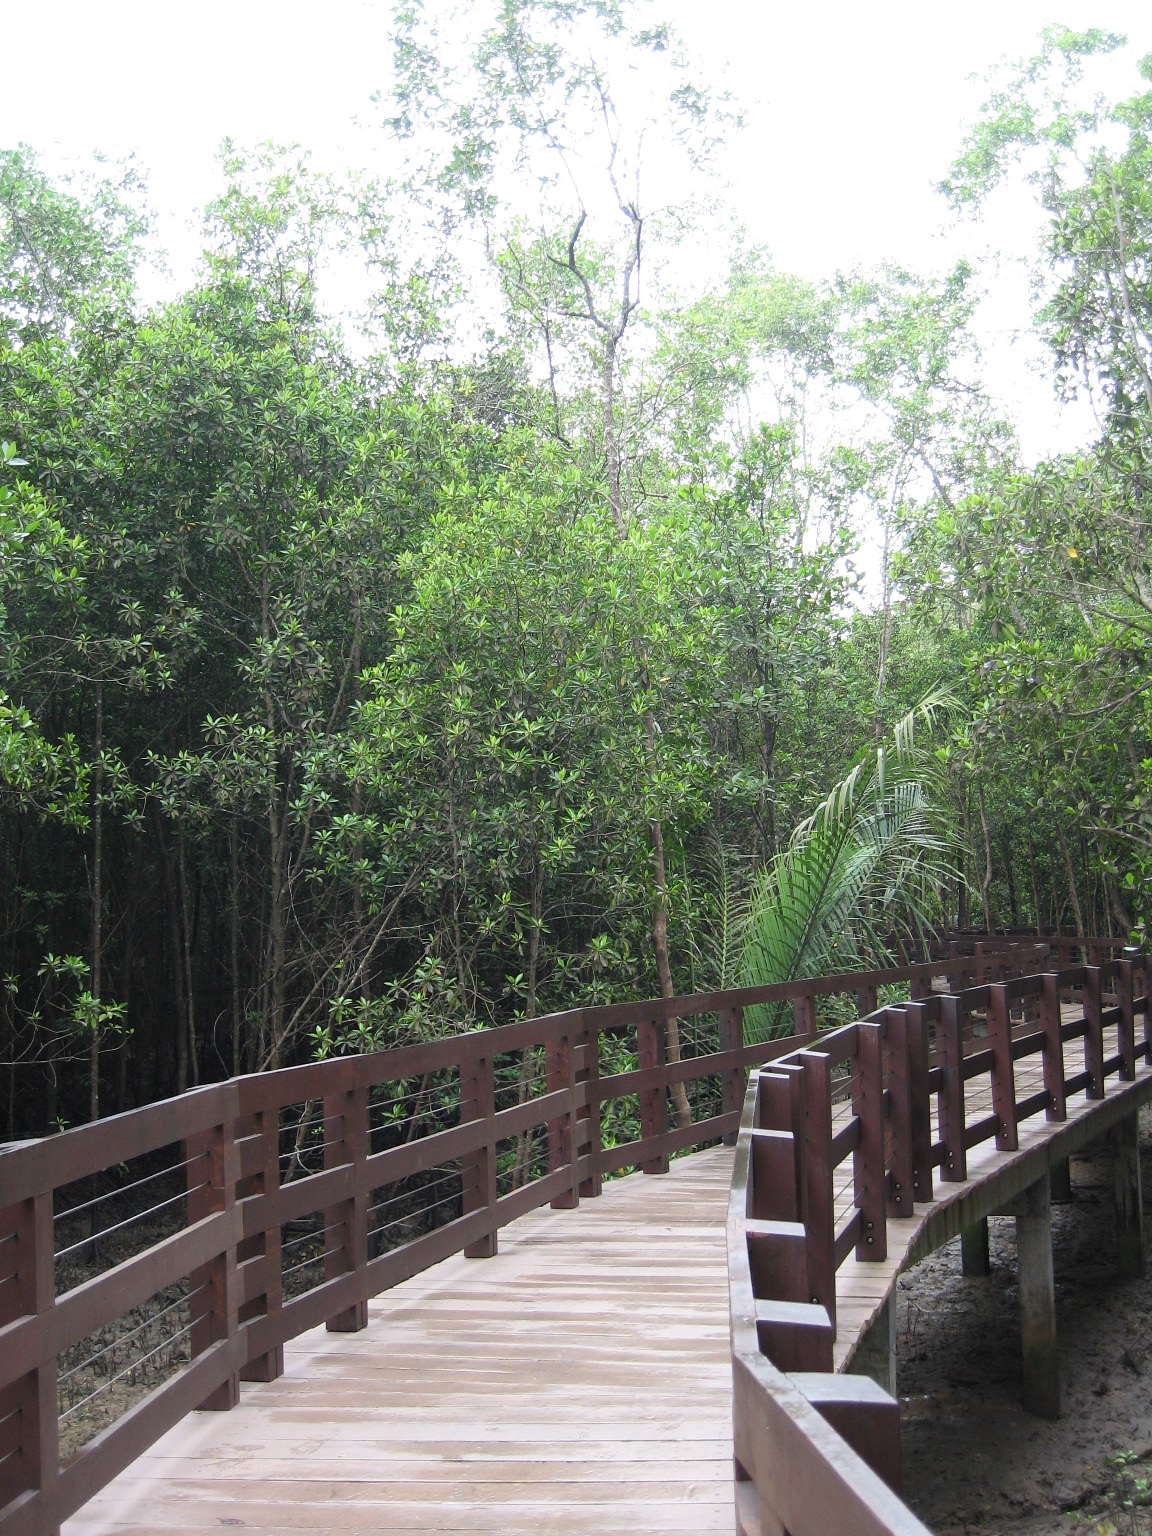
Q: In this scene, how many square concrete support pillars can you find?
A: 5